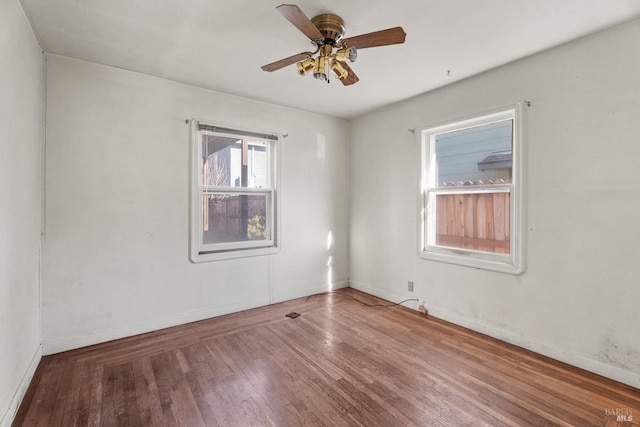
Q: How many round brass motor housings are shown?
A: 1